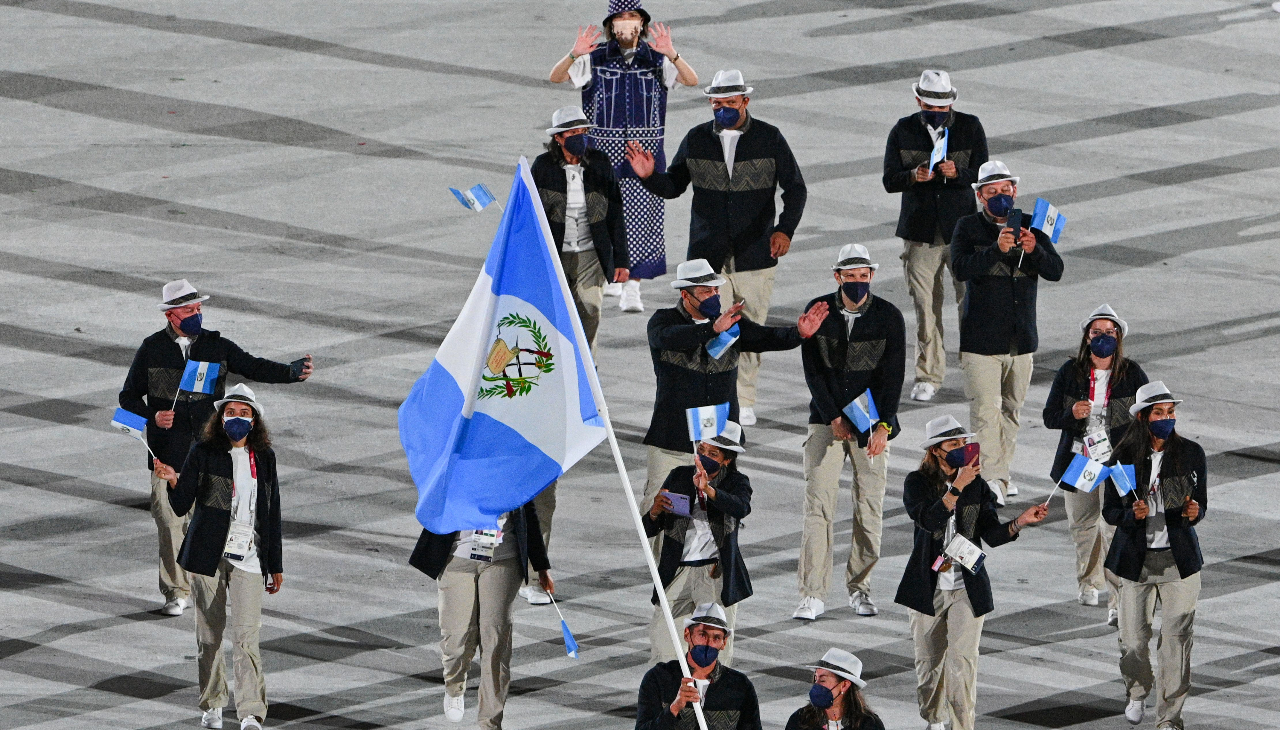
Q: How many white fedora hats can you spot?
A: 14